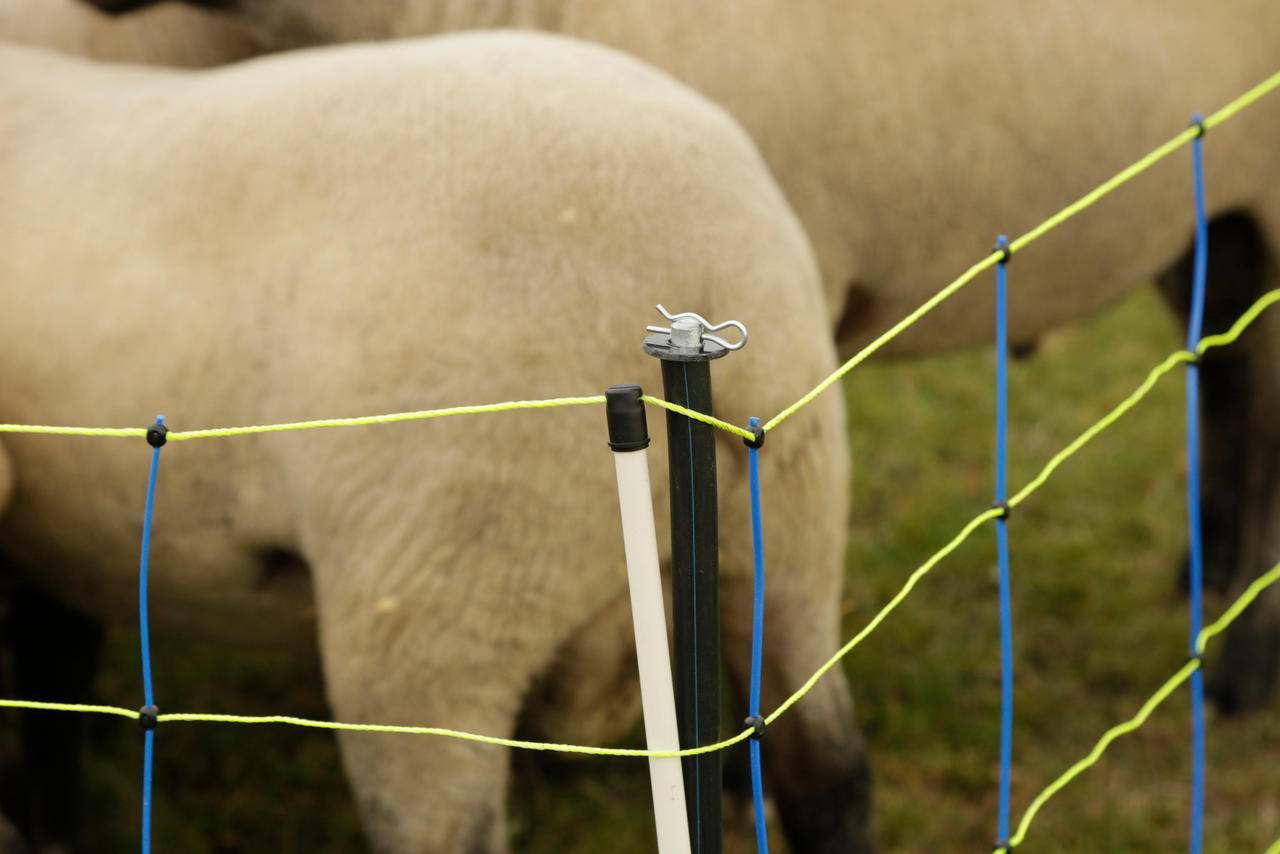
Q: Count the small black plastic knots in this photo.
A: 10